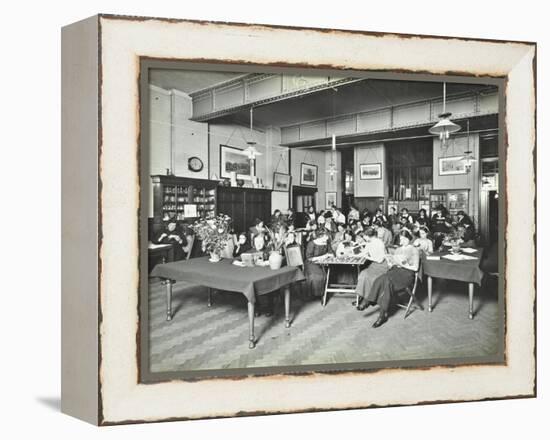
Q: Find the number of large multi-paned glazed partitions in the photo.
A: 1